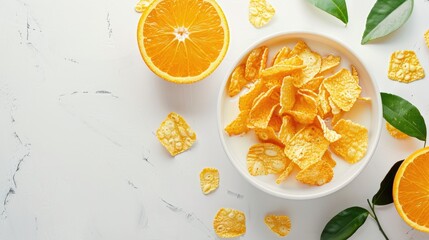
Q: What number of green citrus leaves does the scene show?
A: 5